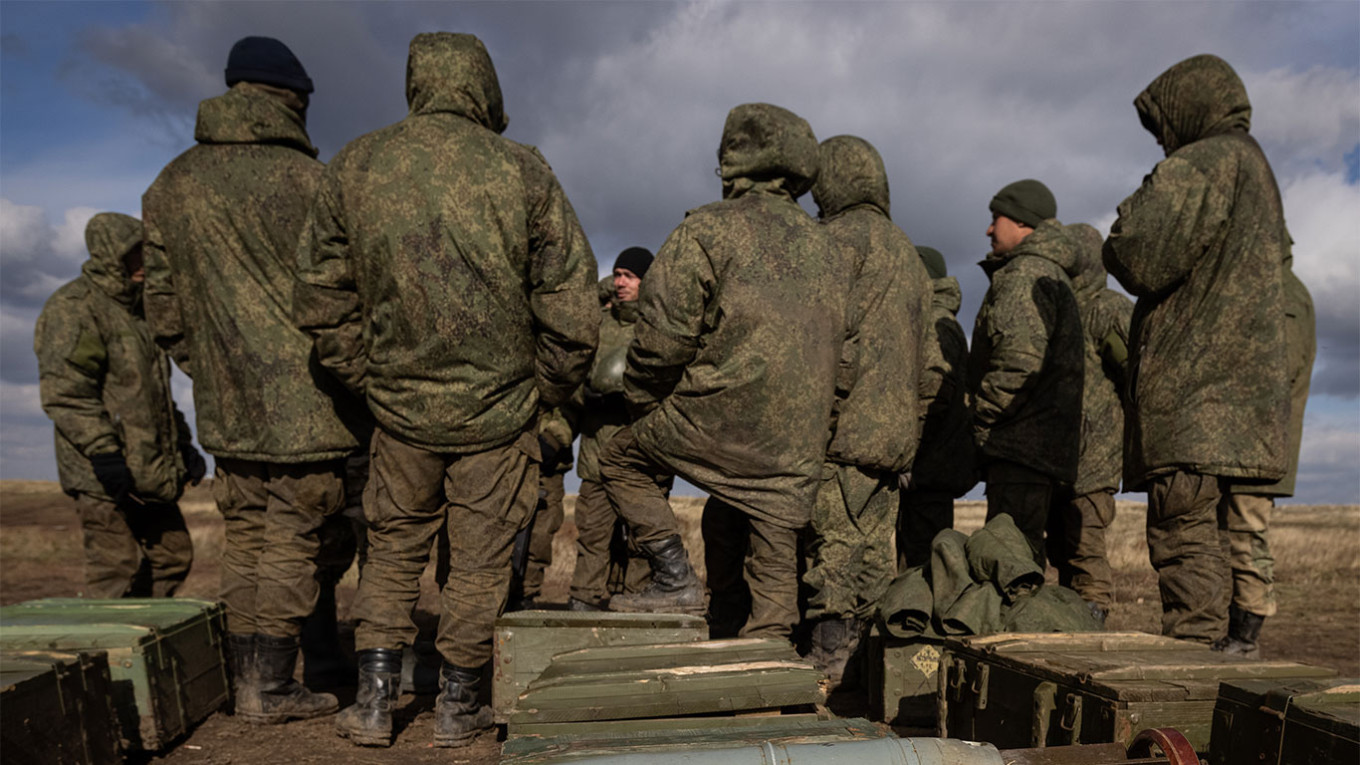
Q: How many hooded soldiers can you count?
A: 6